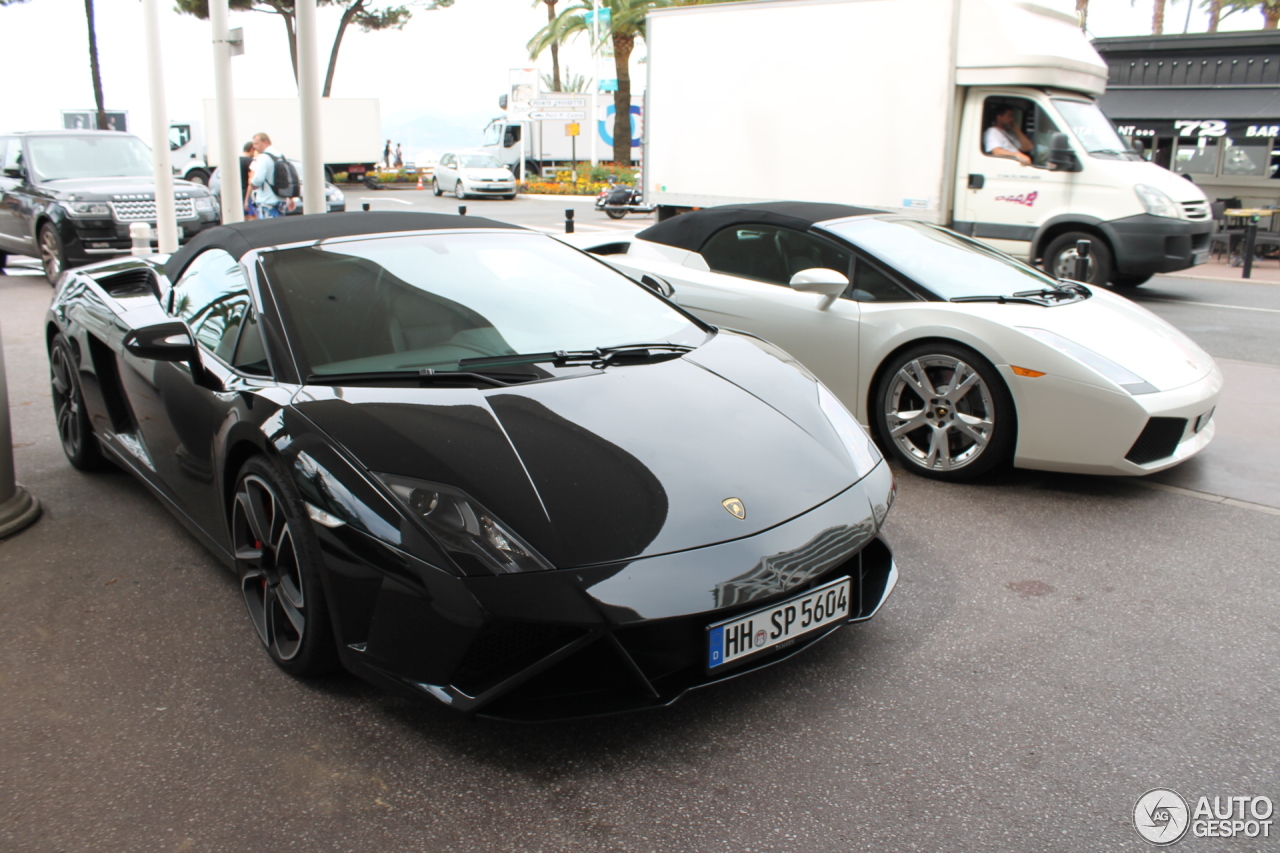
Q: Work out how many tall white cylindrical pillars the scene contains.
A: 3